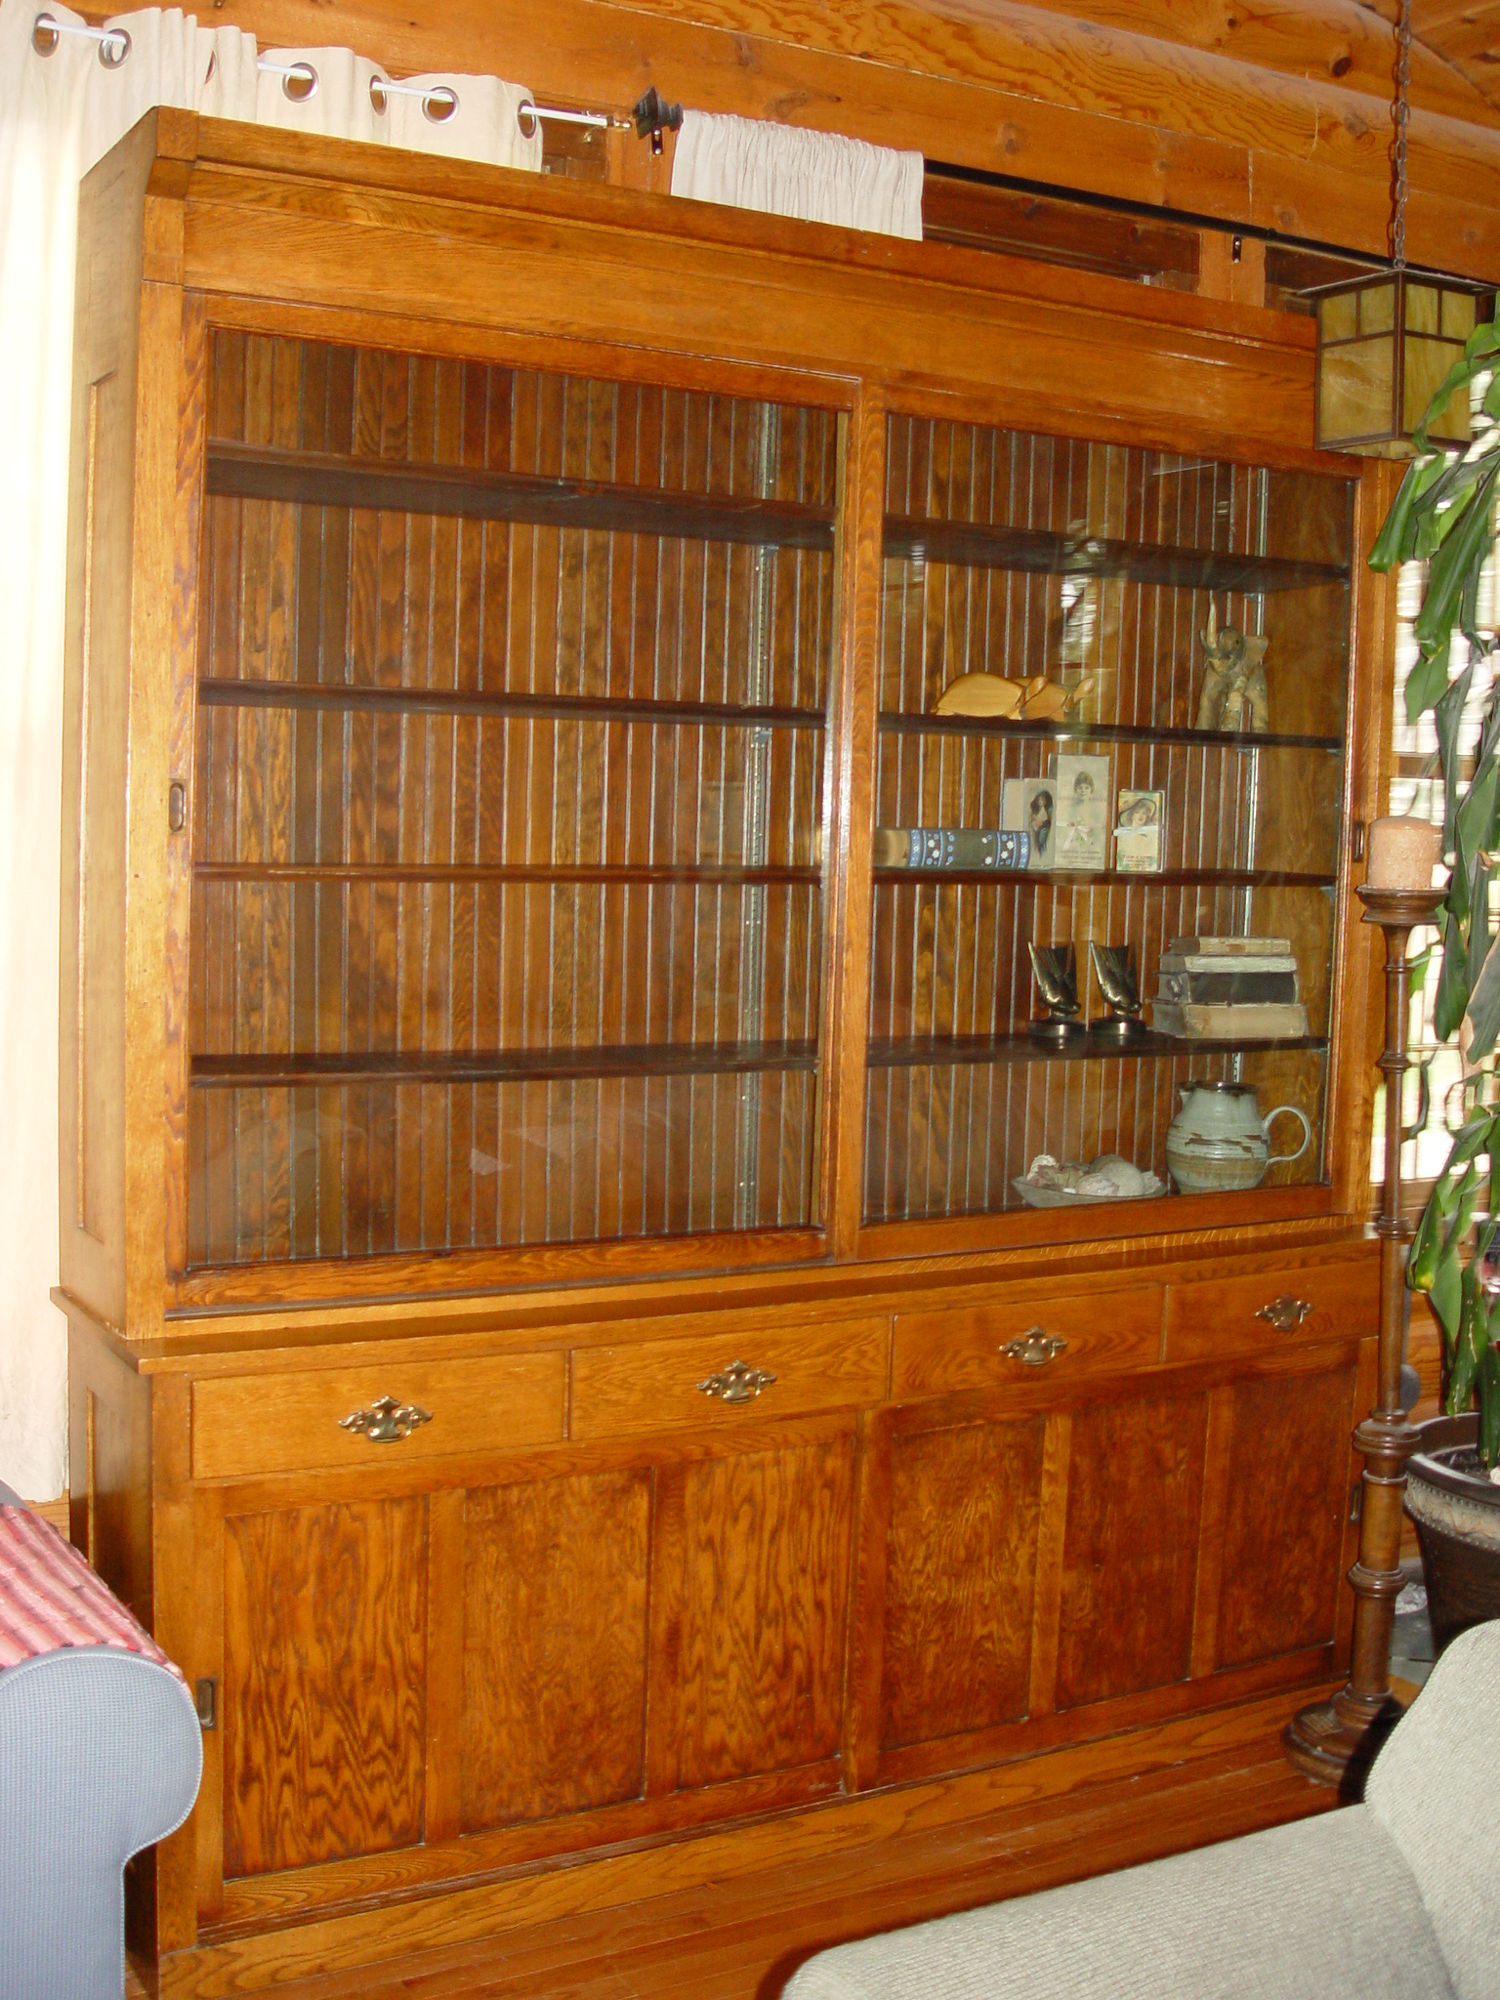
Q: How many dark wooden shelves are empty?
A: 5